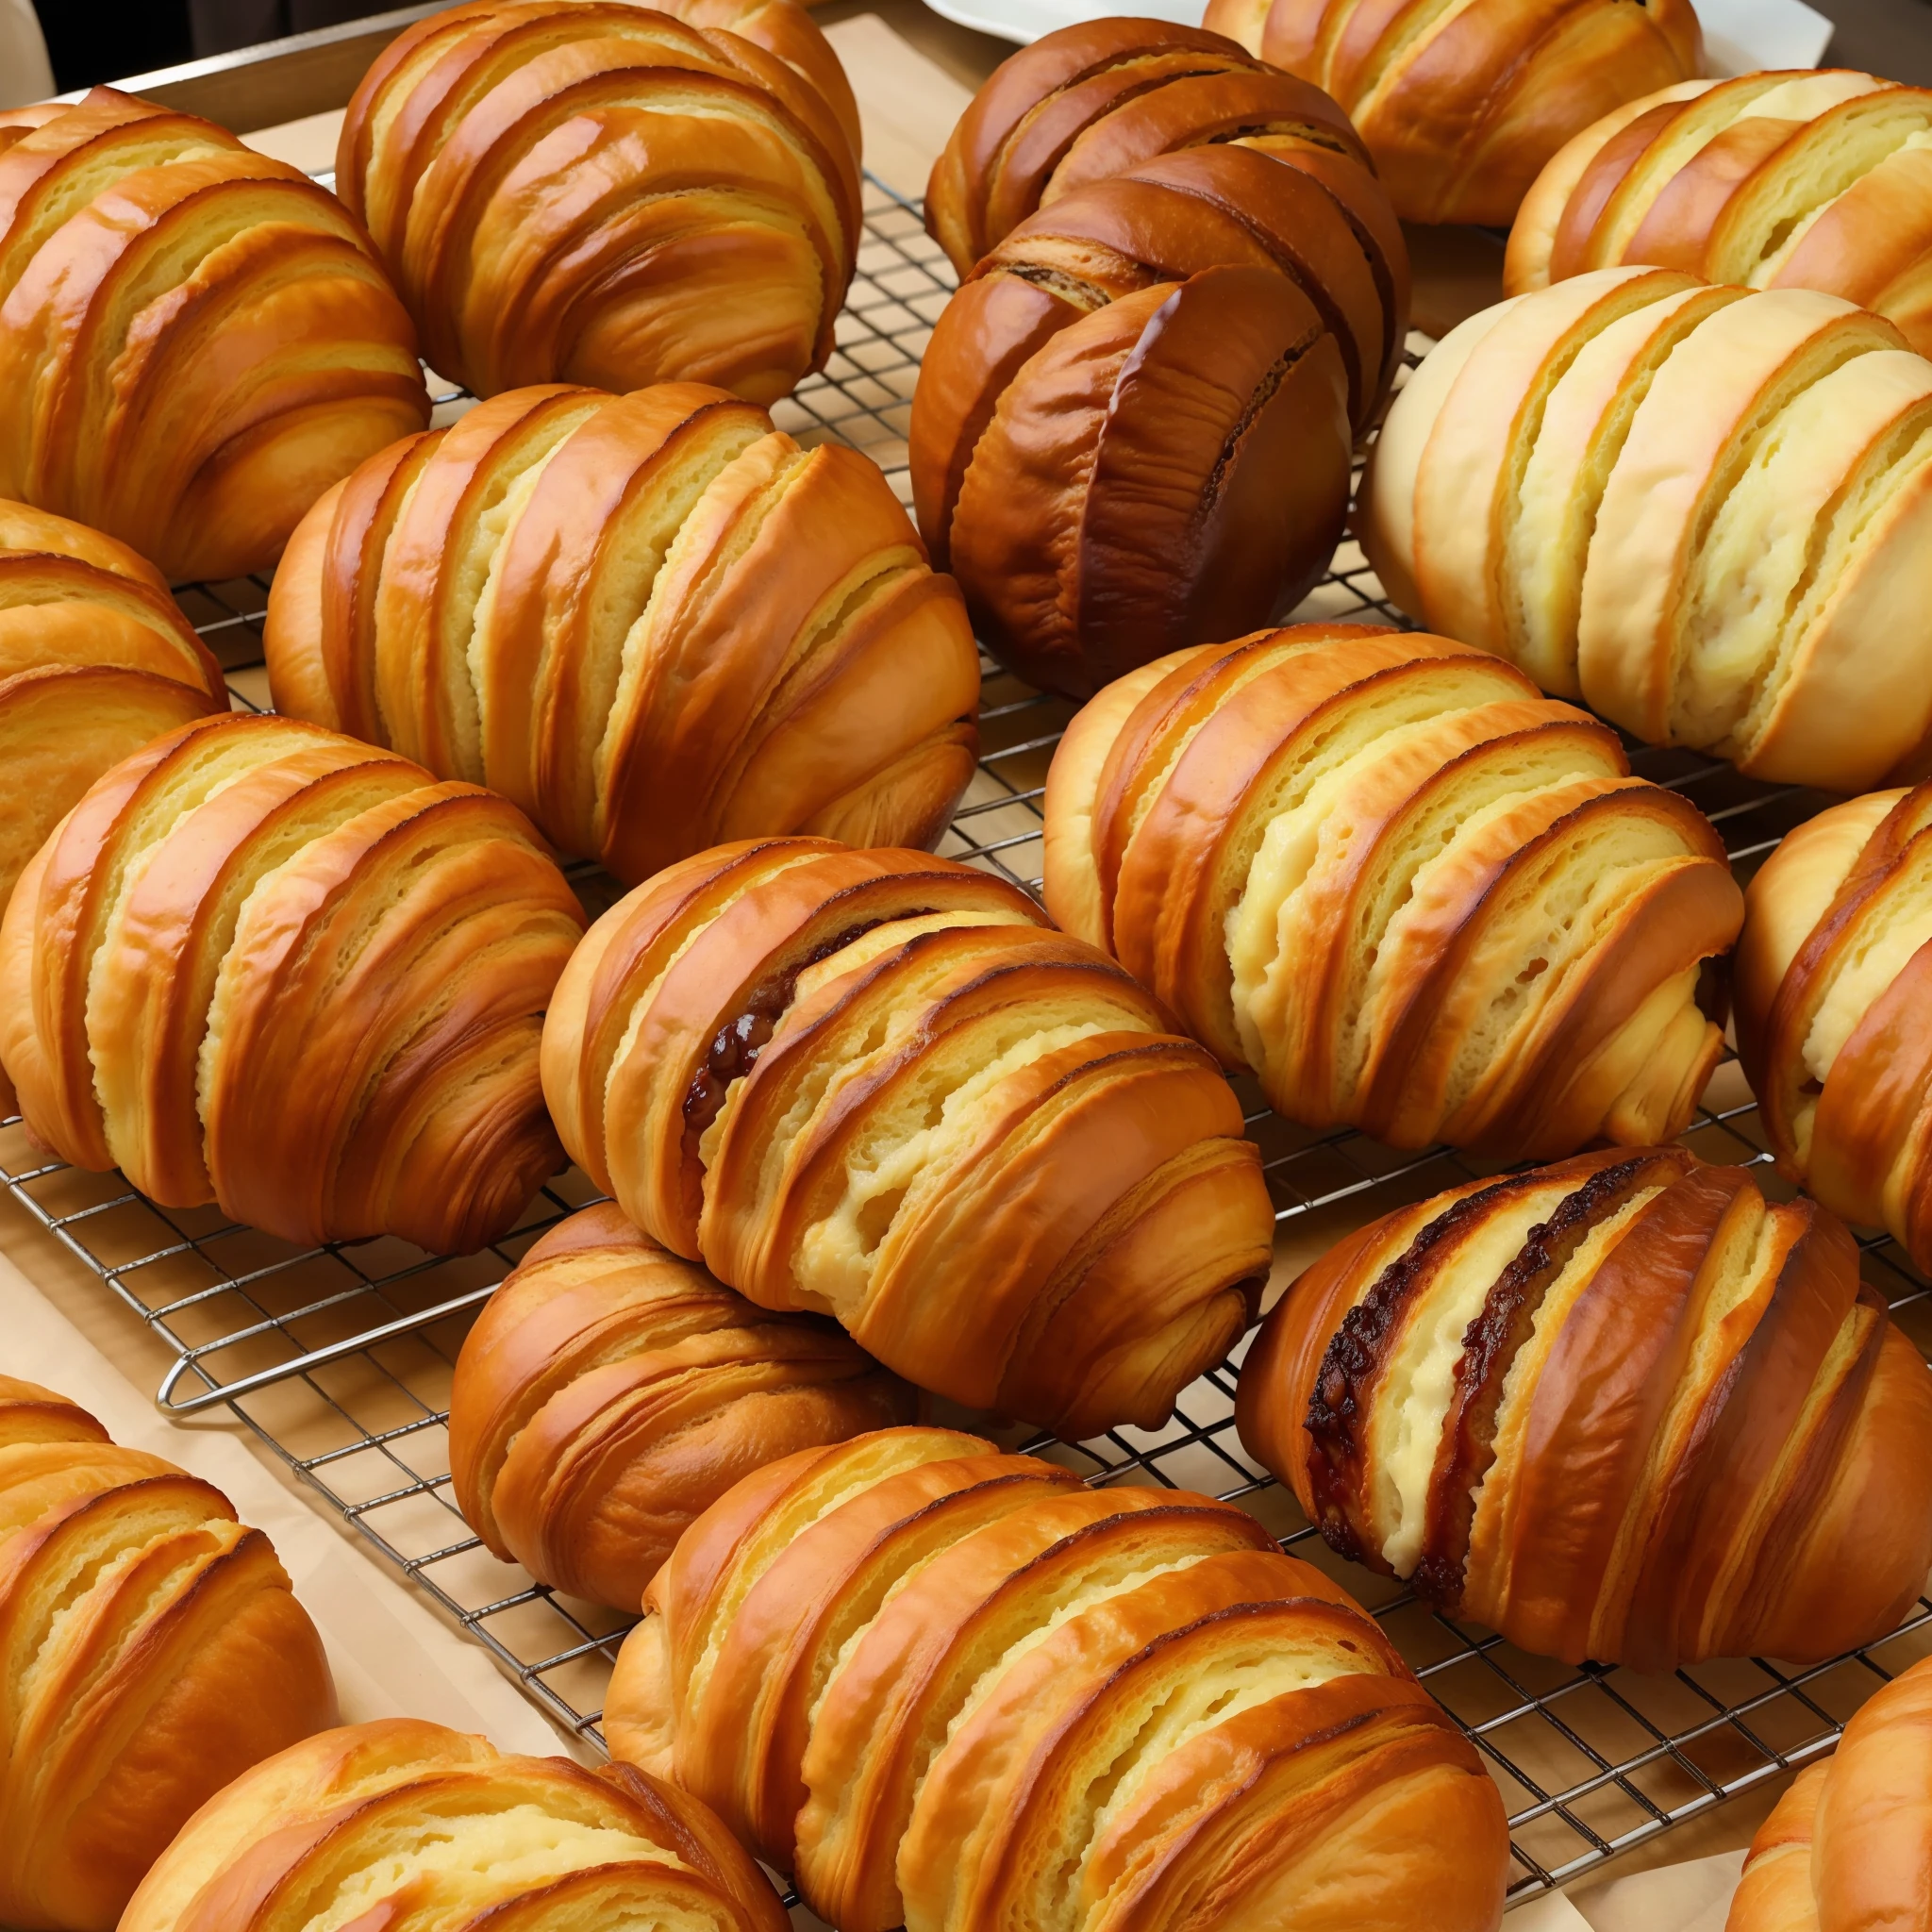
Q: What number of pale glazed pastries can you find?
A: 1